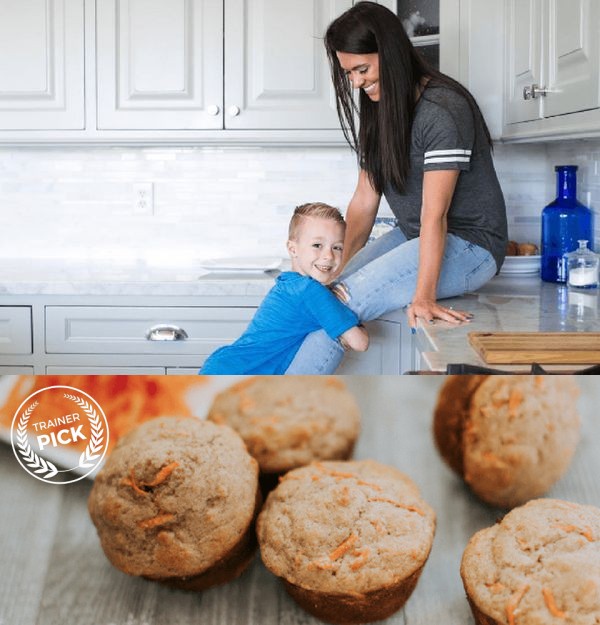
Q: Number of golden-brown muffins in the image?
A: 5